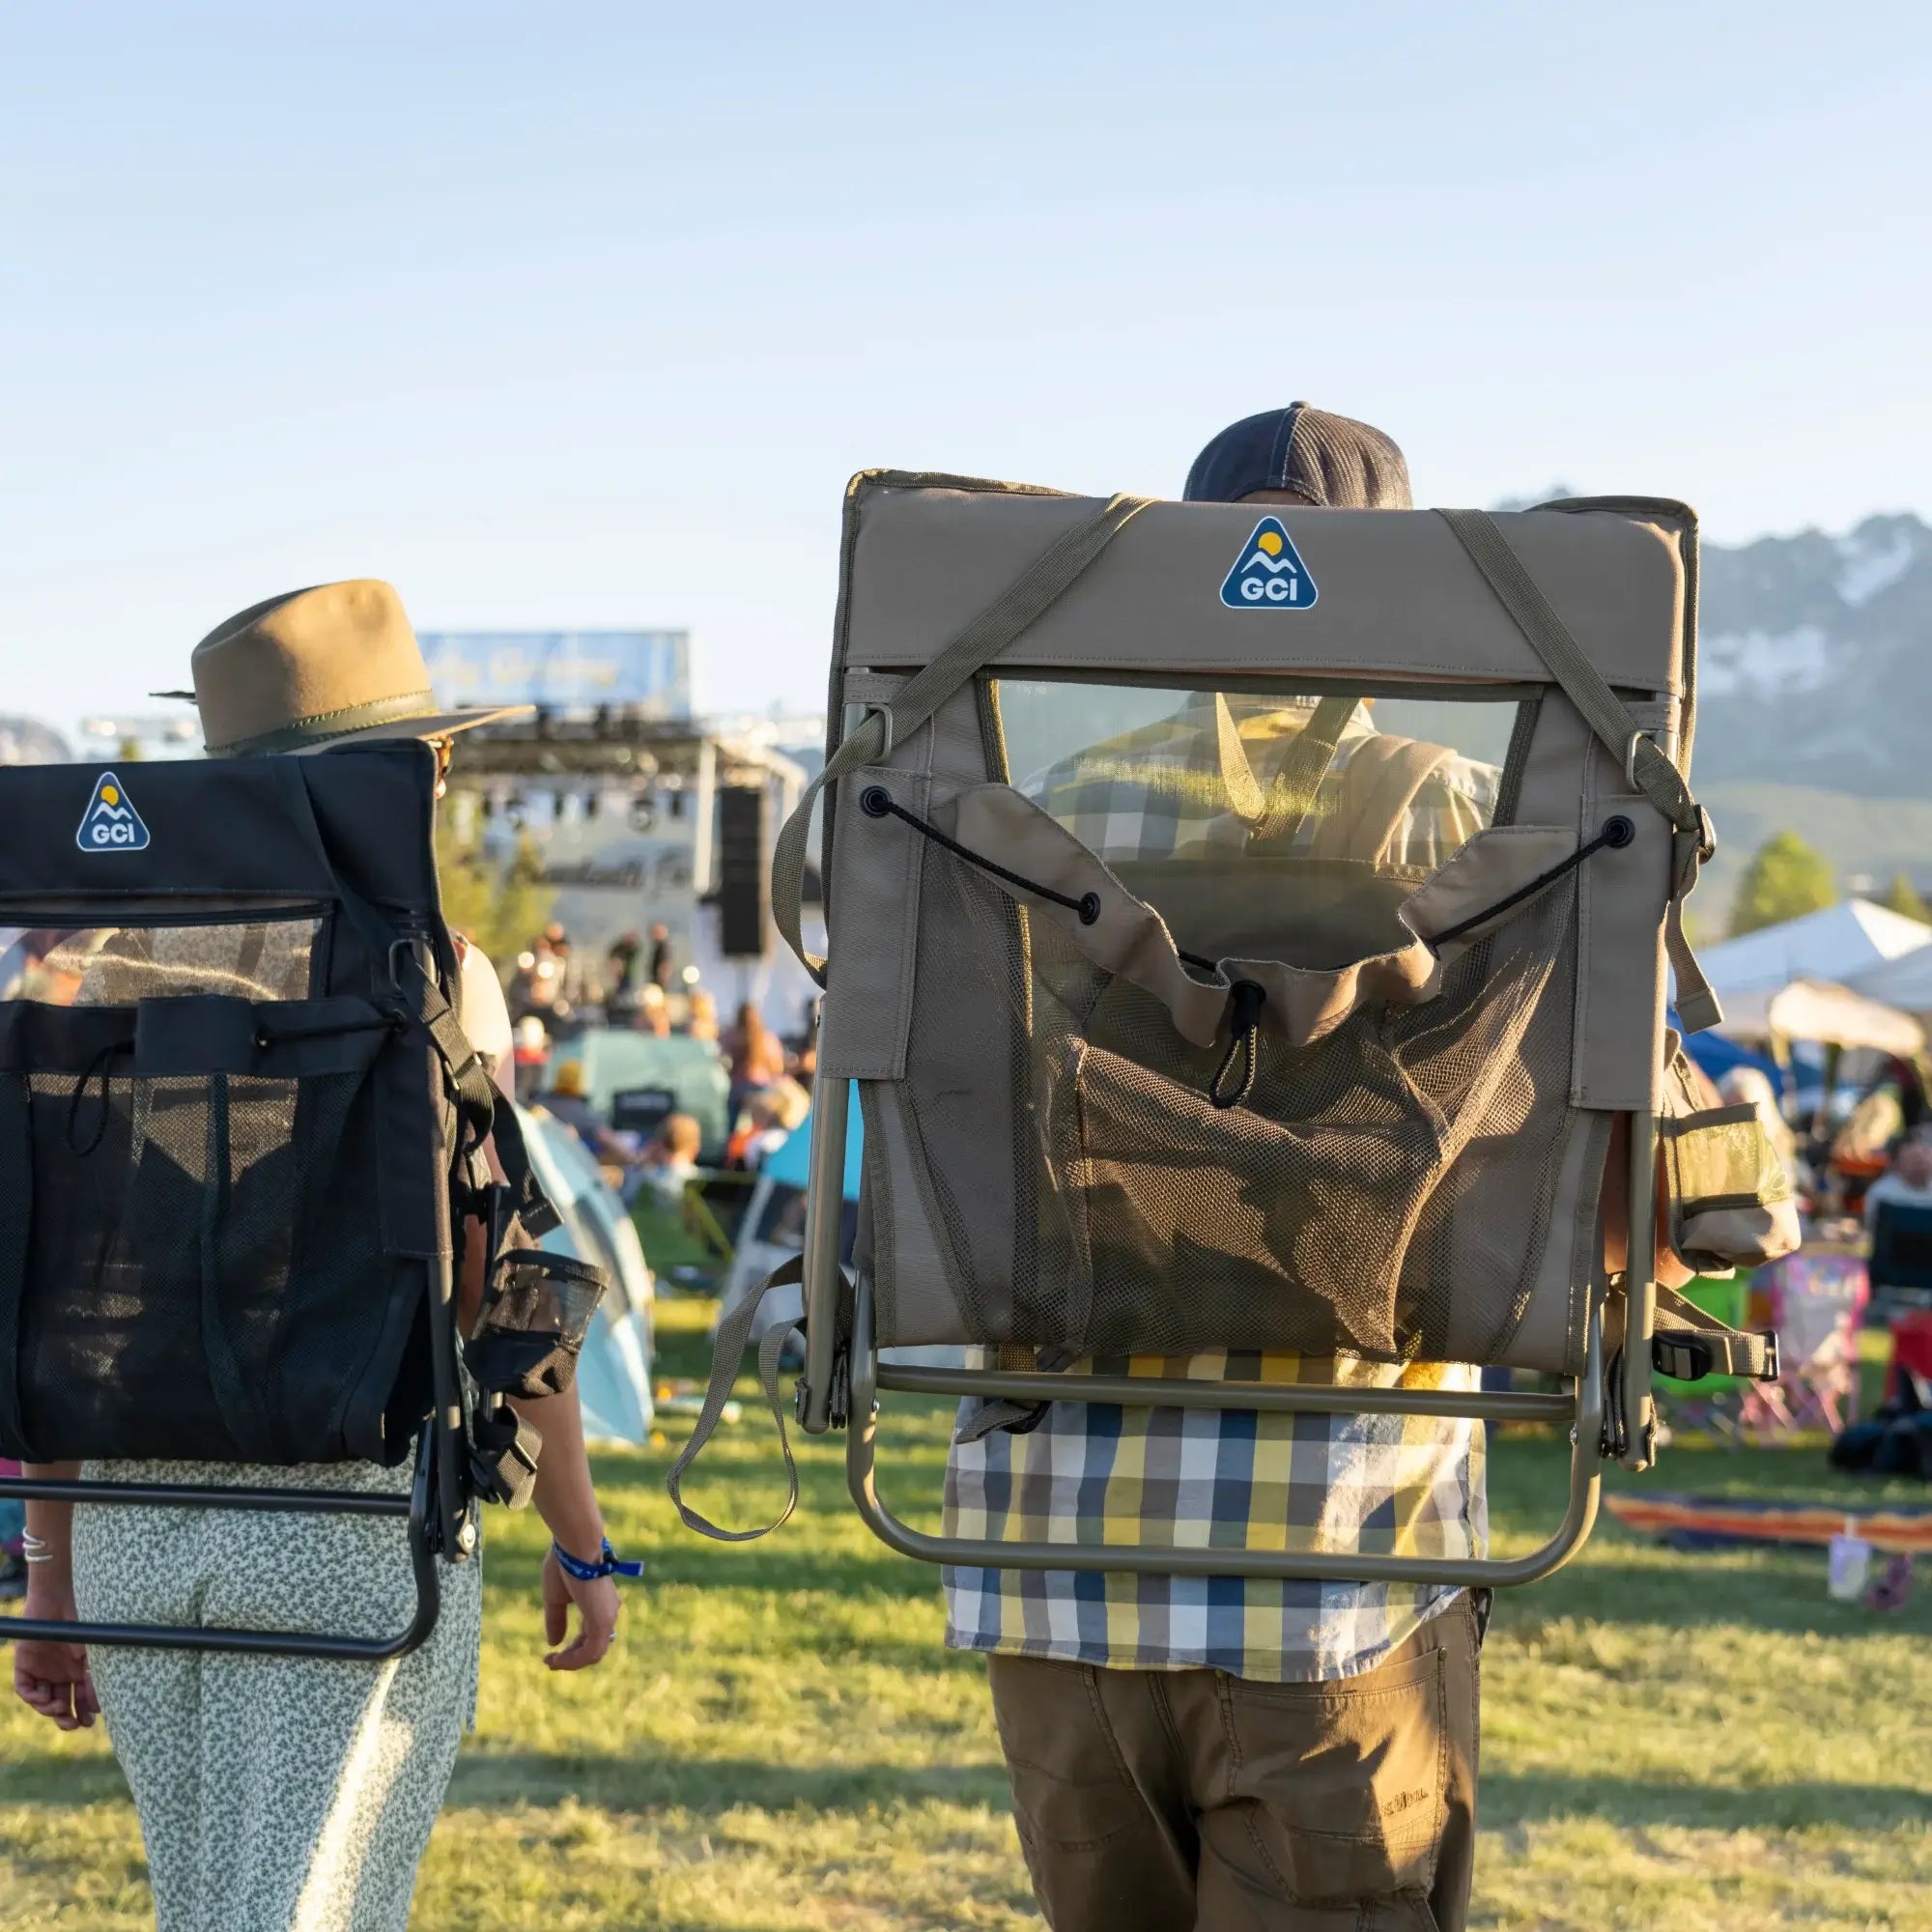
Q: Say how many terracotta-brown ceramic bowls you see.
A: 0